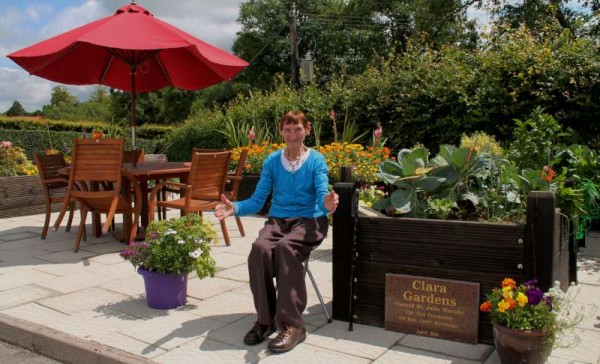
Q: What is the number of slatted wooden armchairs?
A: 5